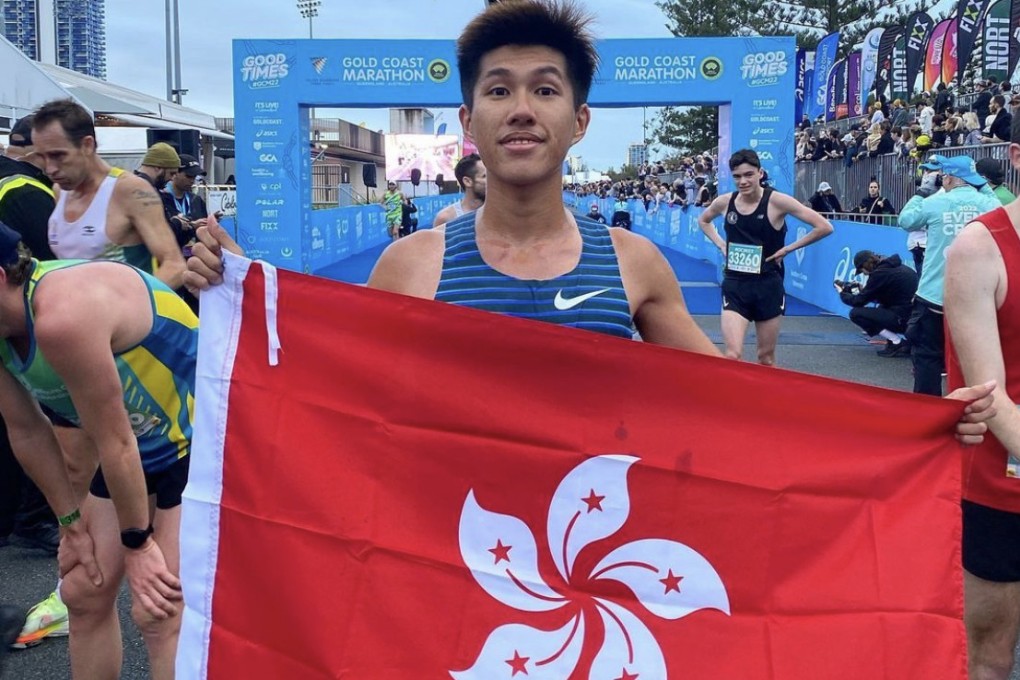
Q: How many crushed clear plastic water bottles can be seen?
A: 0